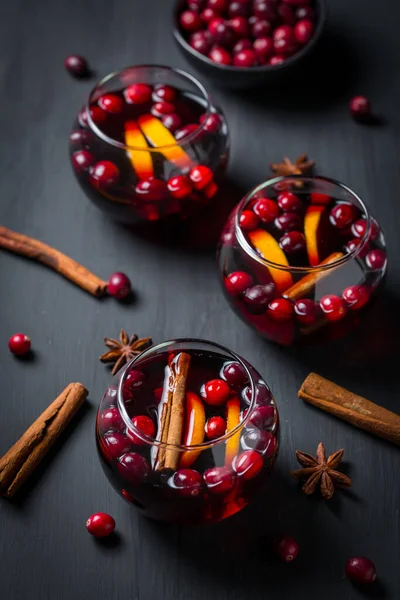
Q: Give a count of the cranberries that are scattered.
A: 7